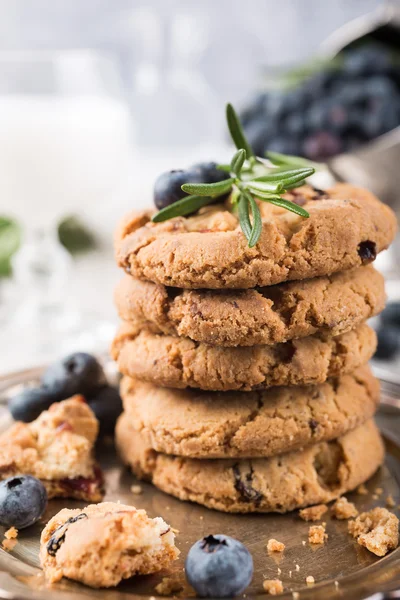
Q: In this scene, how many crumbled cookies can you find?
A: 2